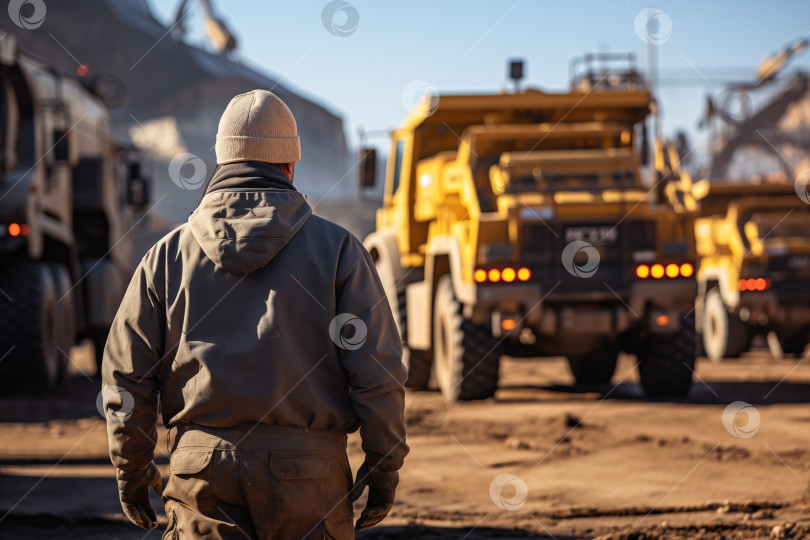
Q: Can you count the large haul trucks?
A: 3